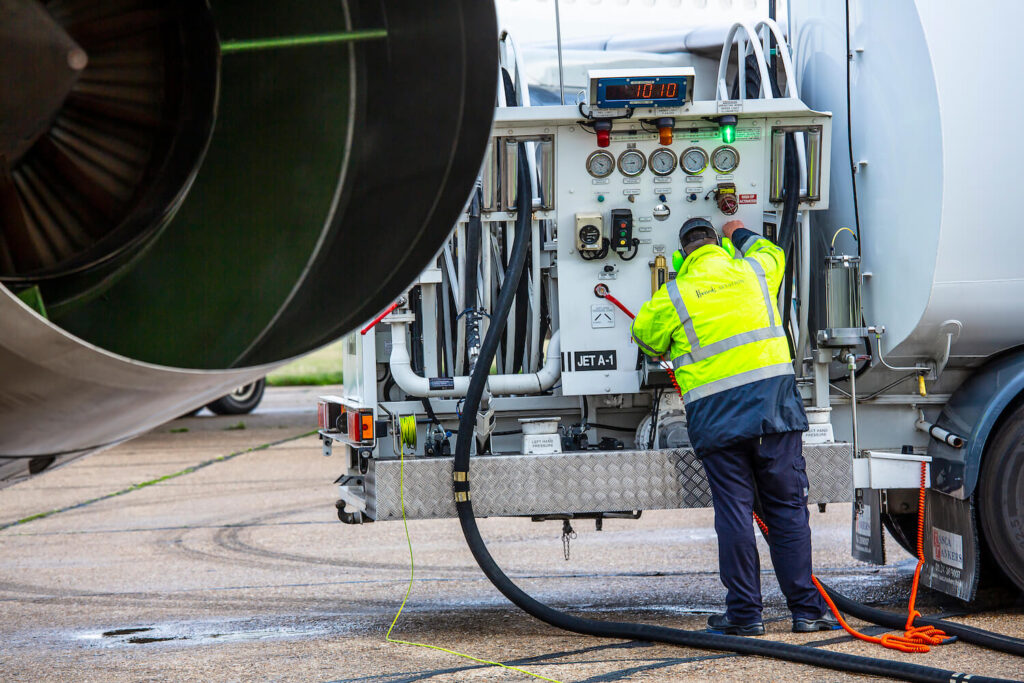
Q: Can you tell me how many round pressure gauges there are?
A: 5